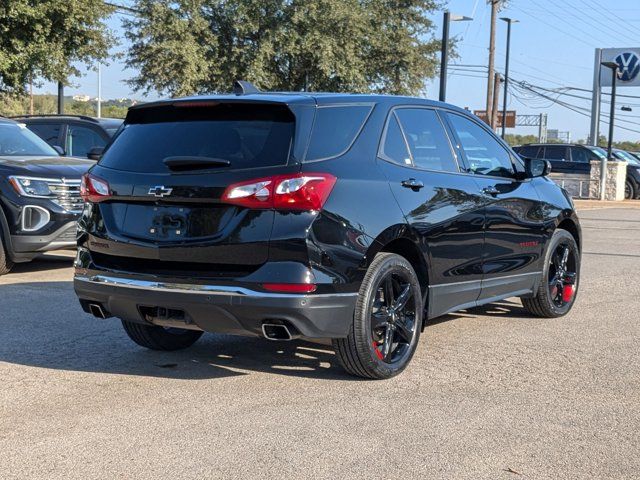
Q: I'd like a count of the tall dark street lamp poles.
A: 3